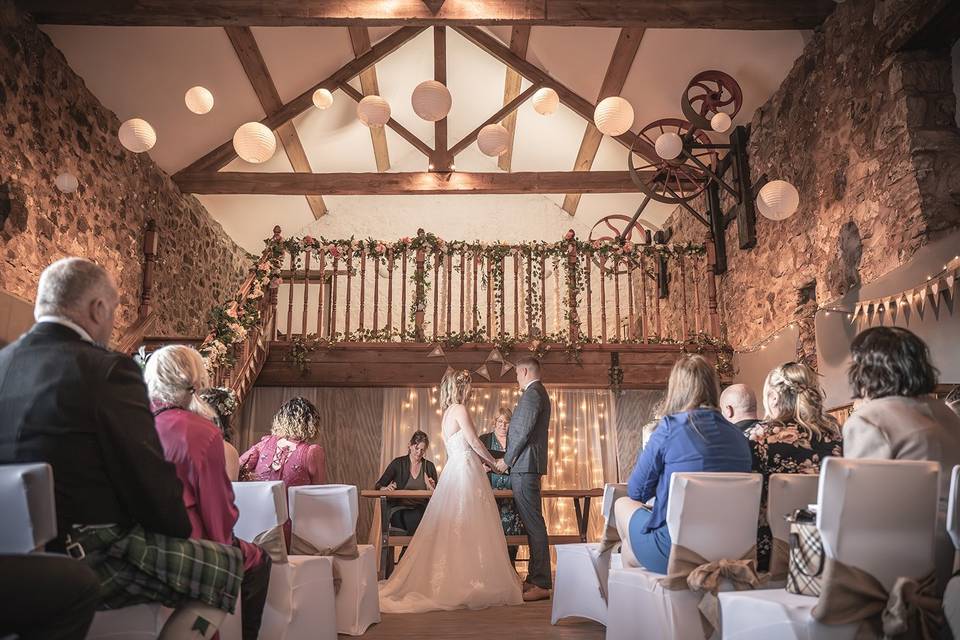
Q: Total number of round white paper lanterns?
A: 13